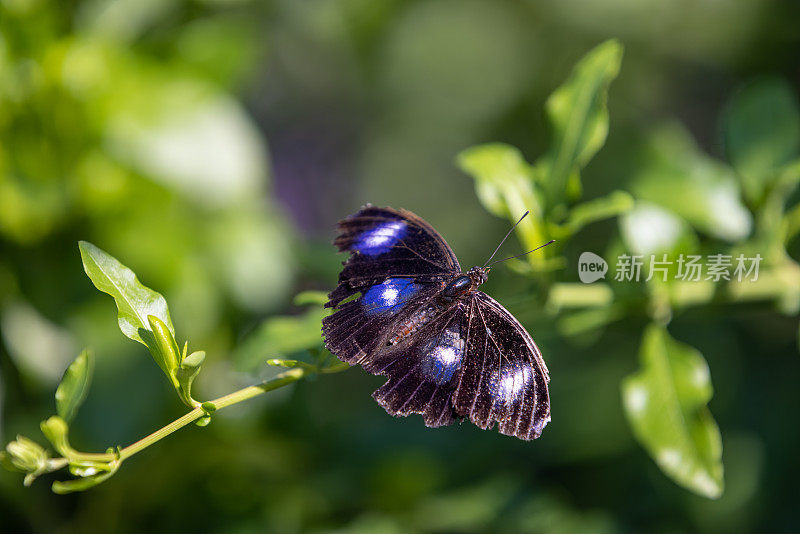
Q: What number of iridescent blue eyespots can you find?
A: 4